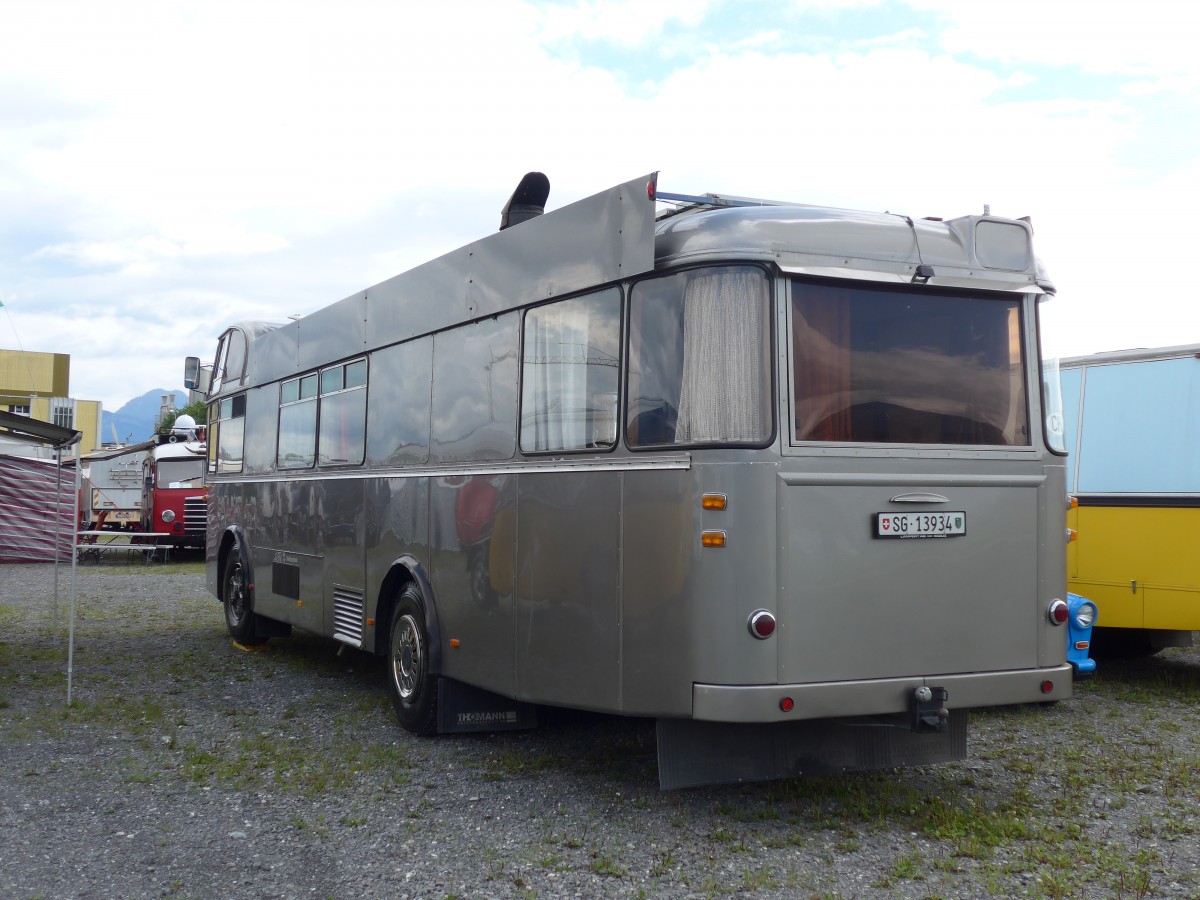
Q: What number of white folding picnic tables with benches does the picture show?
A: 1